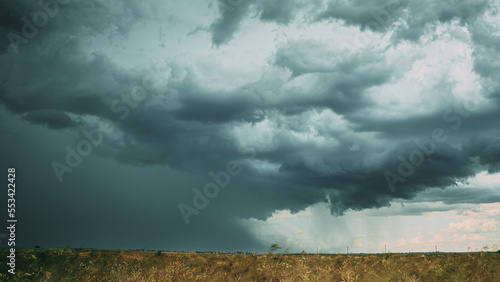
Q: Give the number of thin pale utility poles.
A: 4